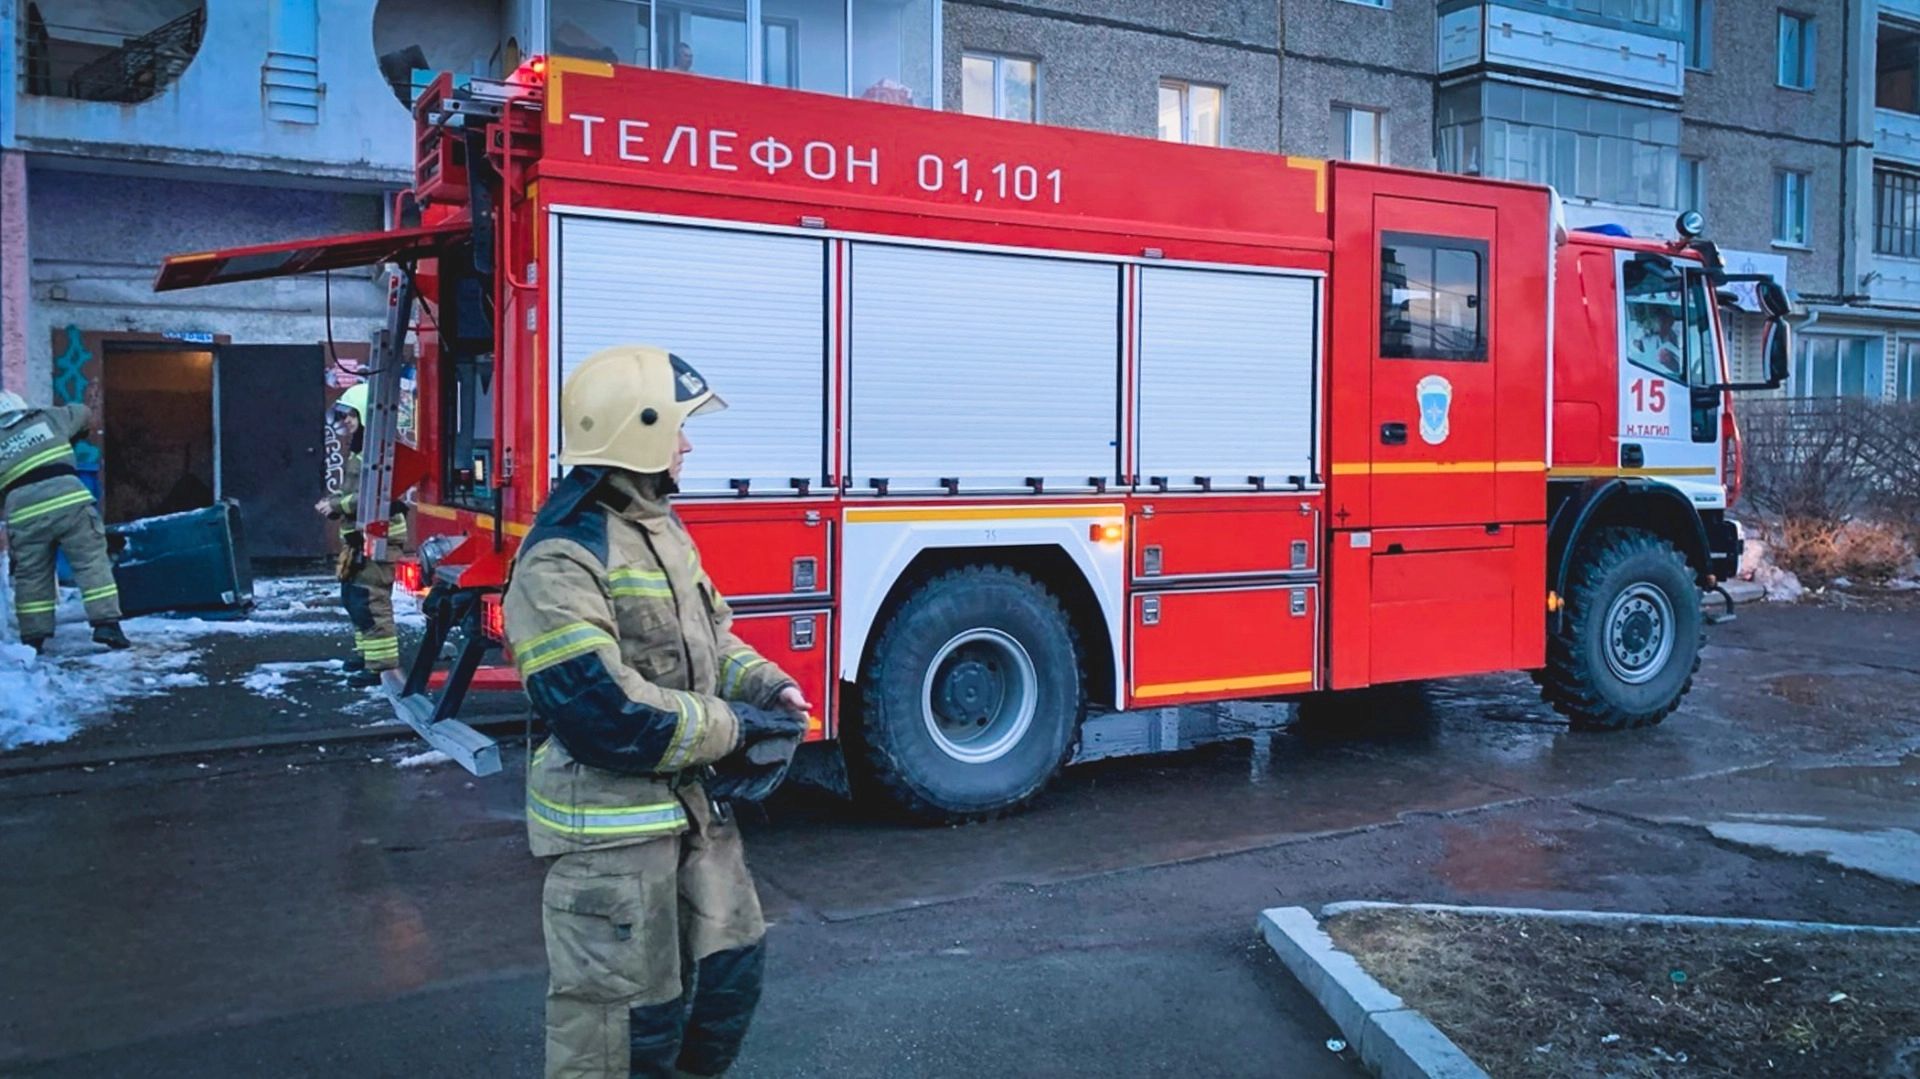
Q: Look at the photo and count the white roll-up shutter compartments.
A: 3